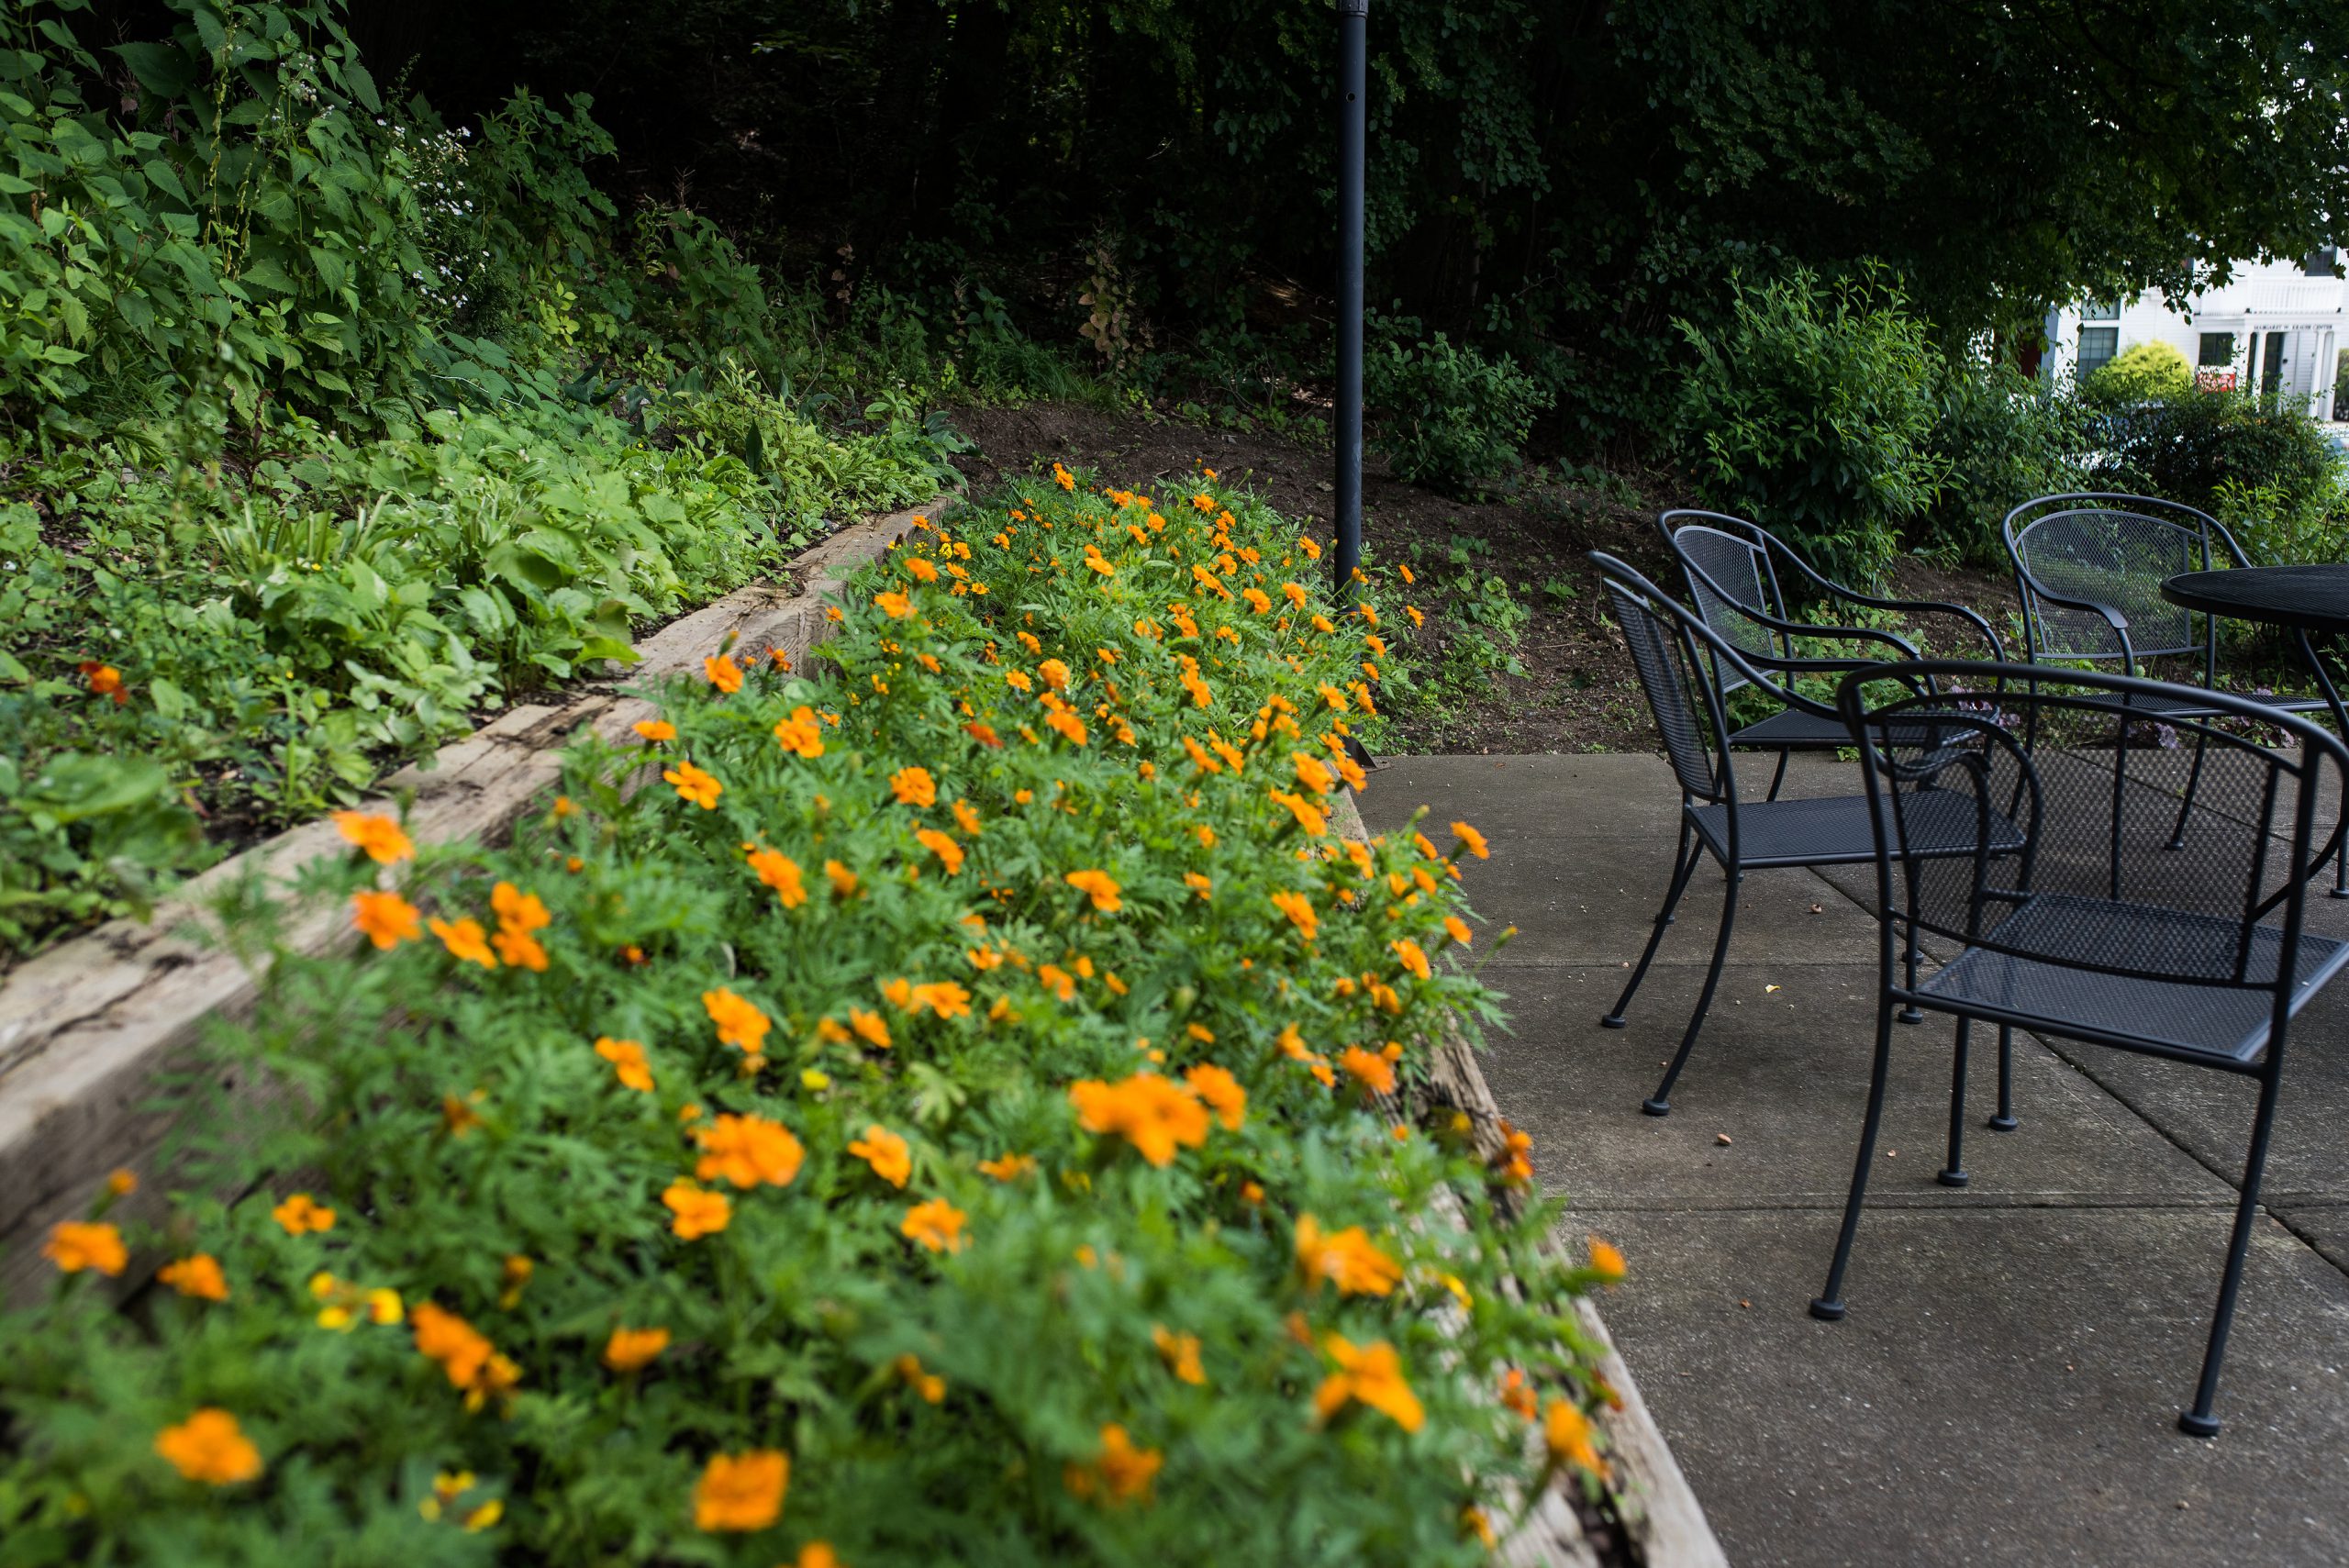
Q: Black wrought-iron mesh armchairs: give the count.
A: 4